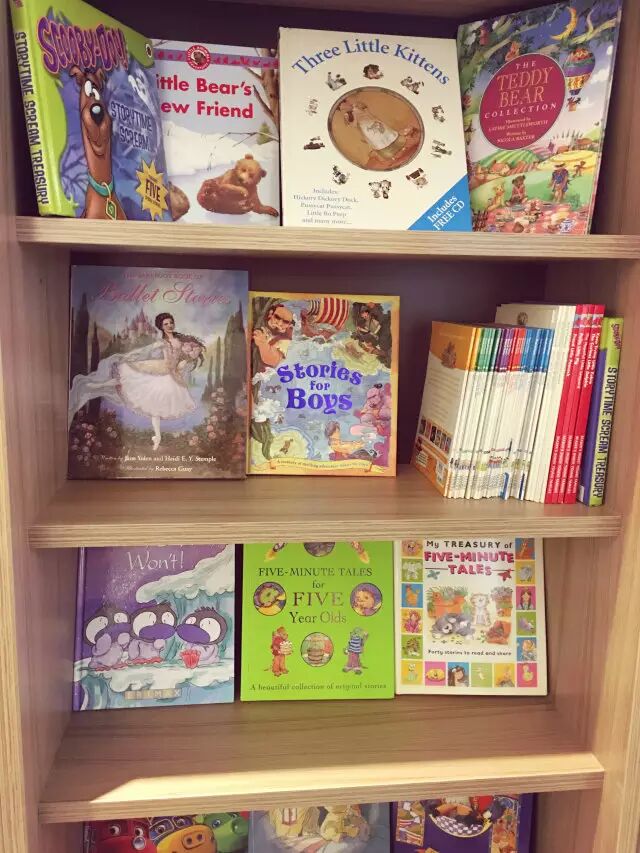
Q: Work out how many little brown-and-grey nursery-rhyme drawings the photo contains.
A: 10